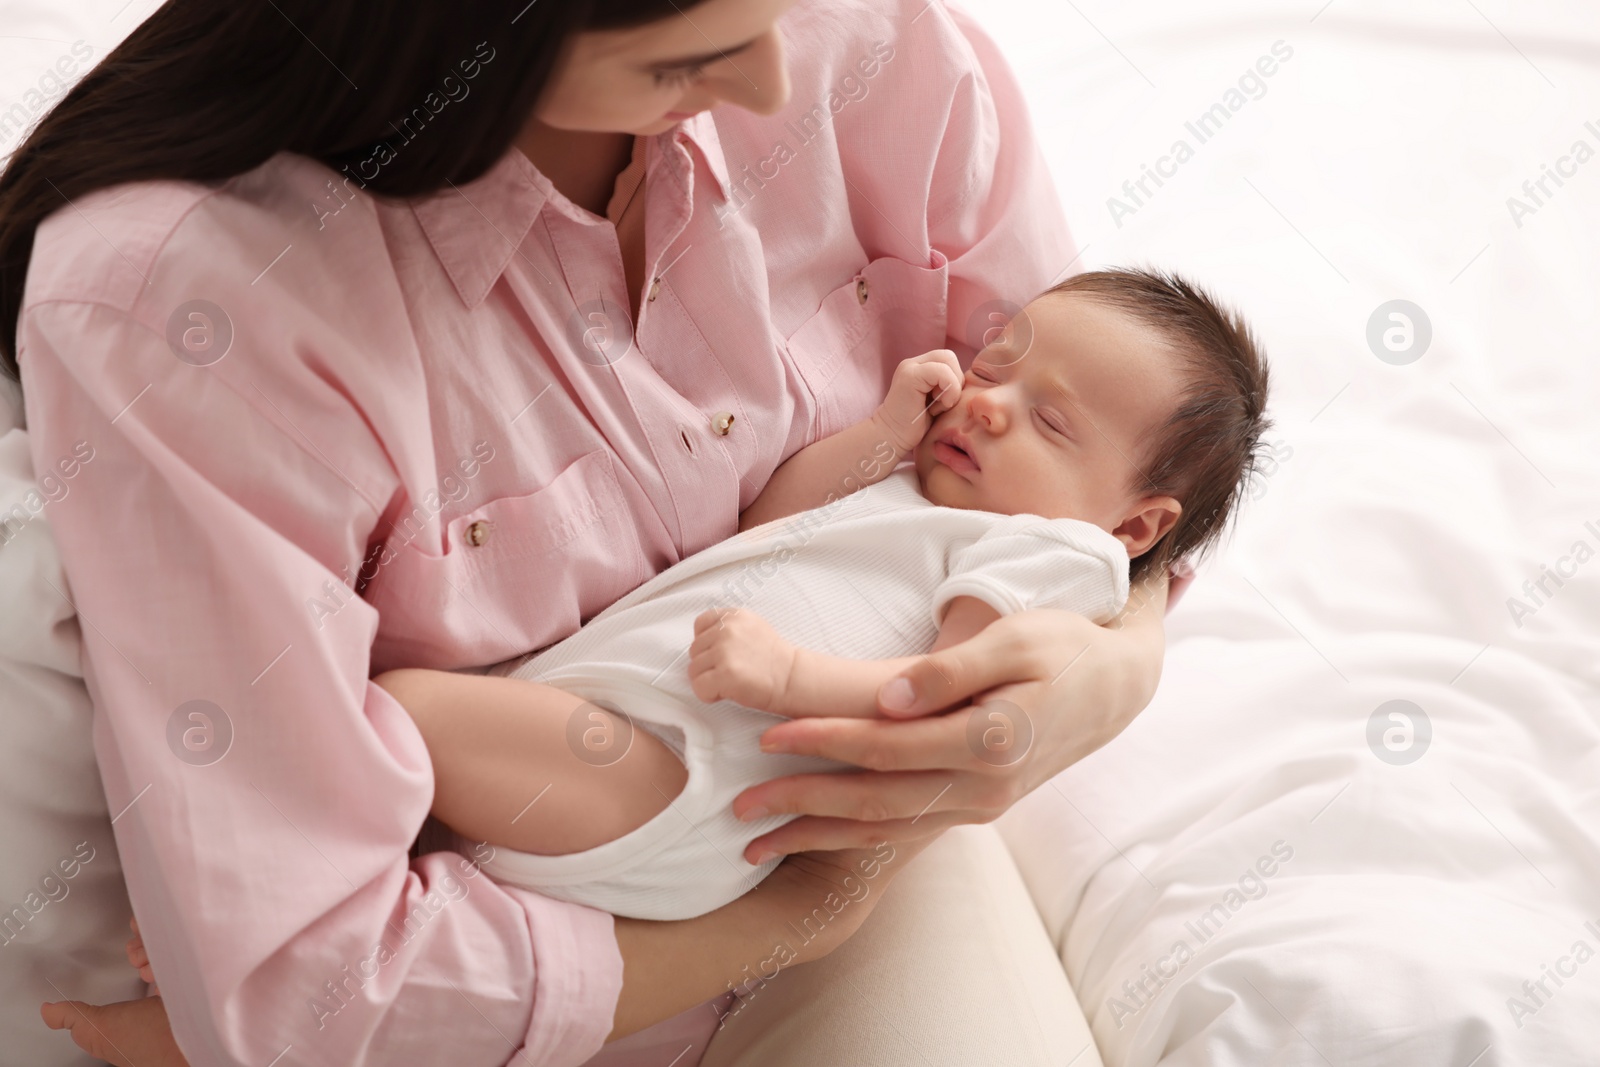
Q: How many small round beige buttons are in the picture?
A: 4